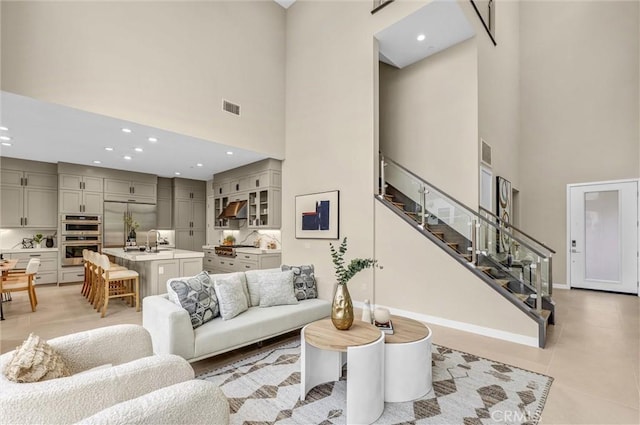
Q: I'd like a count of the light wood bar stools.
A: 4